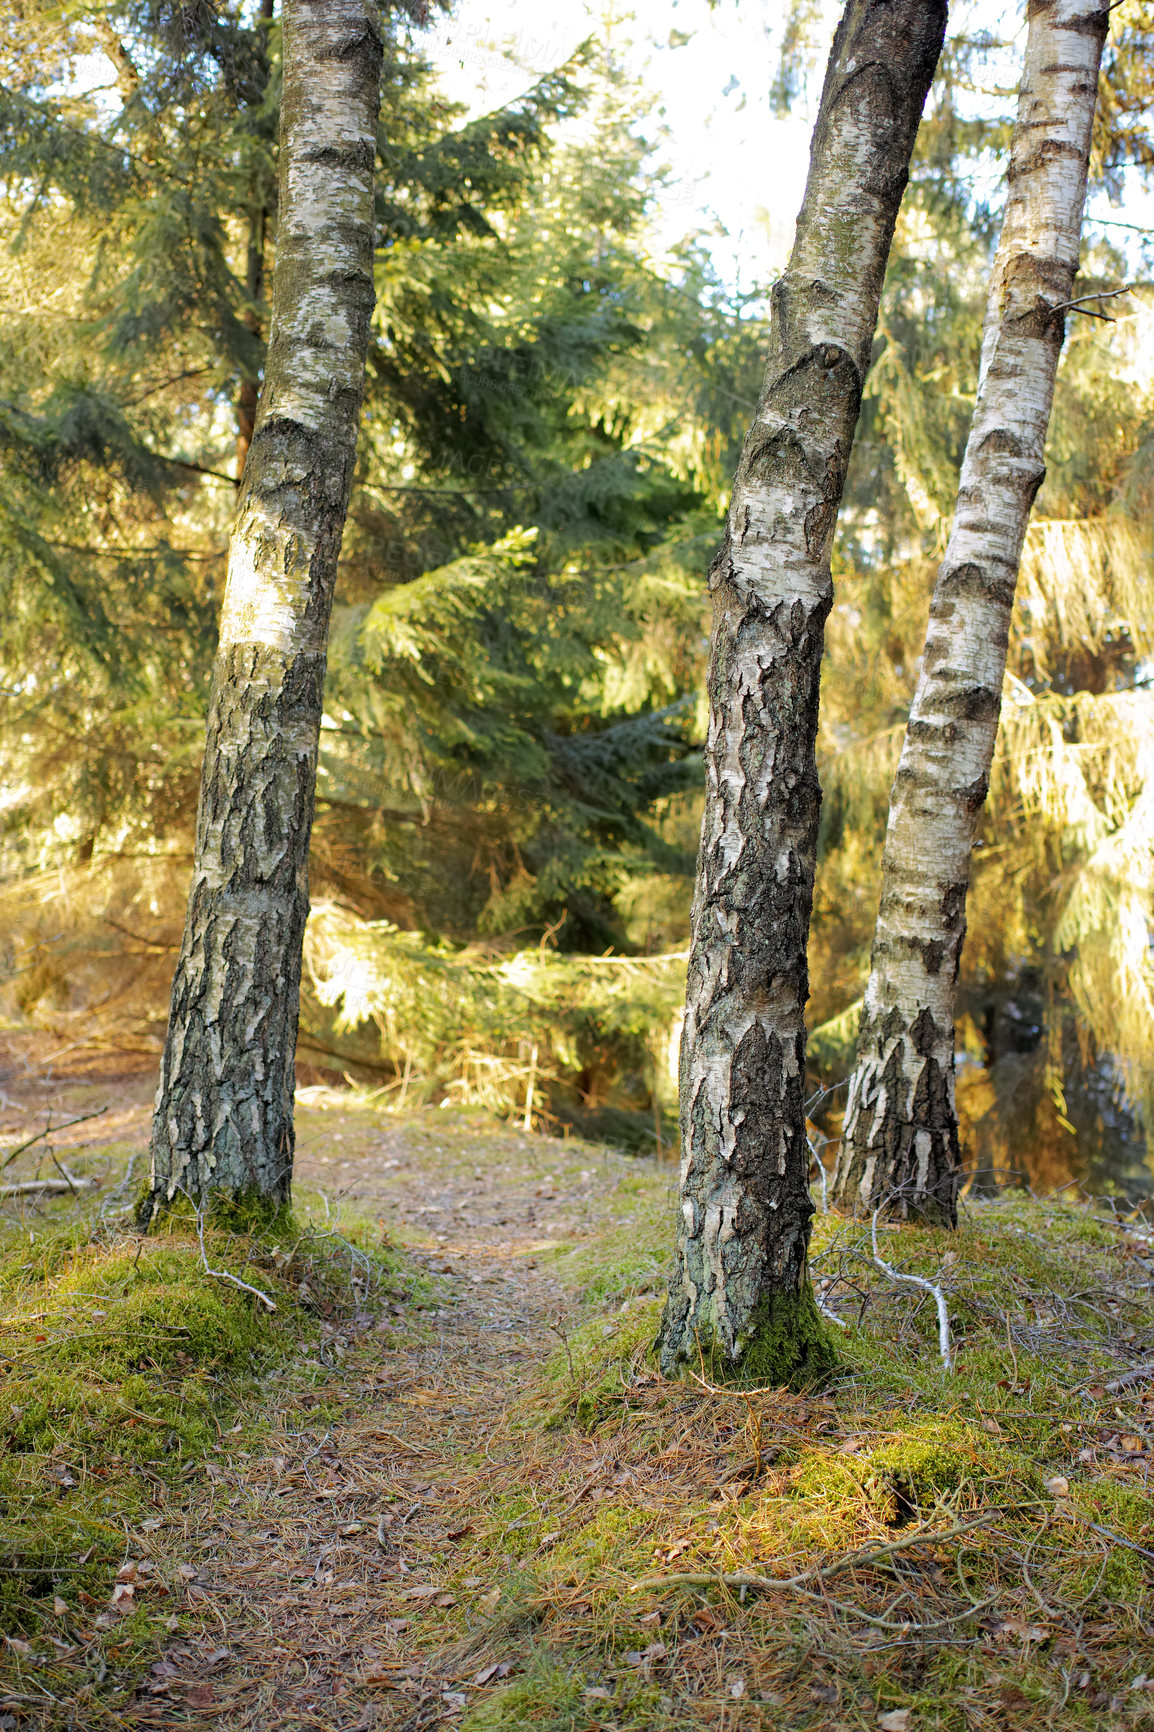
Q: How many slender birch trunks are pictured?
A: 3